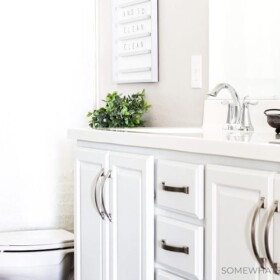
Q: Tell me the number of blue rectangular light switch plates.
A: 0